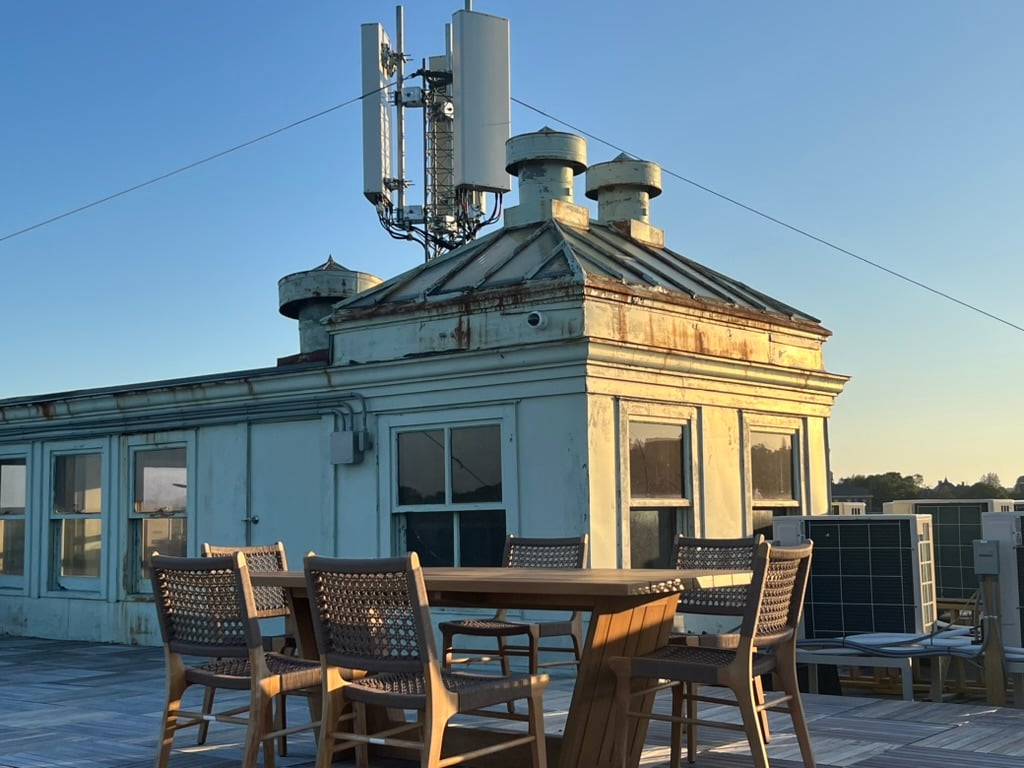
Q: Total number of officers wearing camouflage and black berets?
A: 0